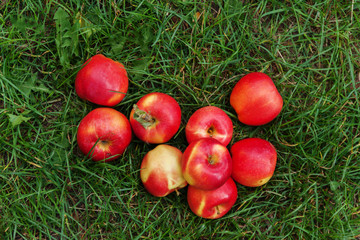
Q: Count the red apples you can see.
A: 9